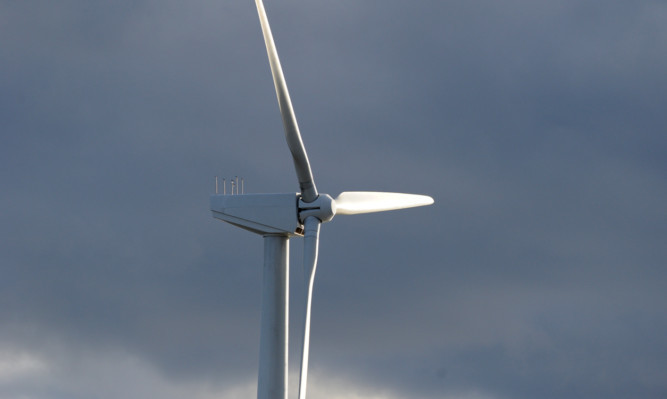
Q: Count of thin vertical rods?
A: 5